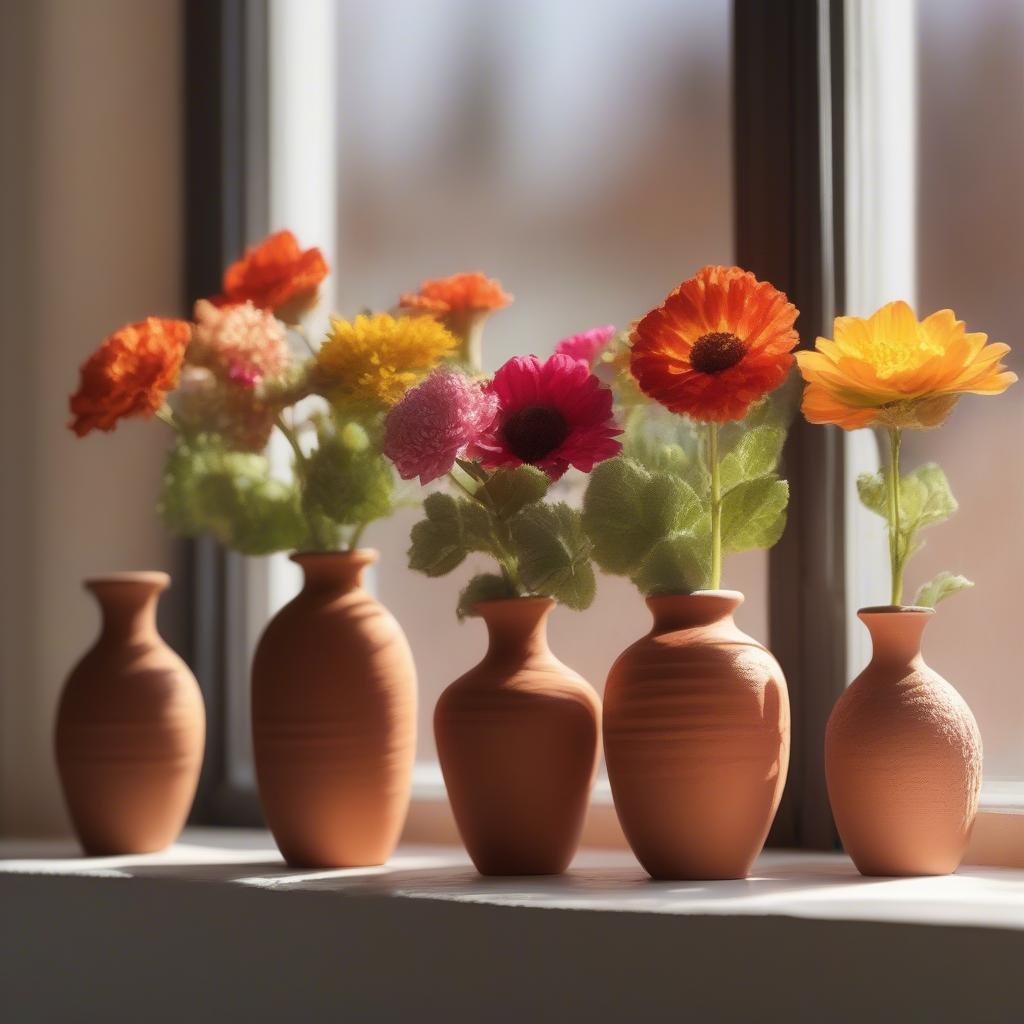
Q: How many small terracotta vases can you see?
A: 5